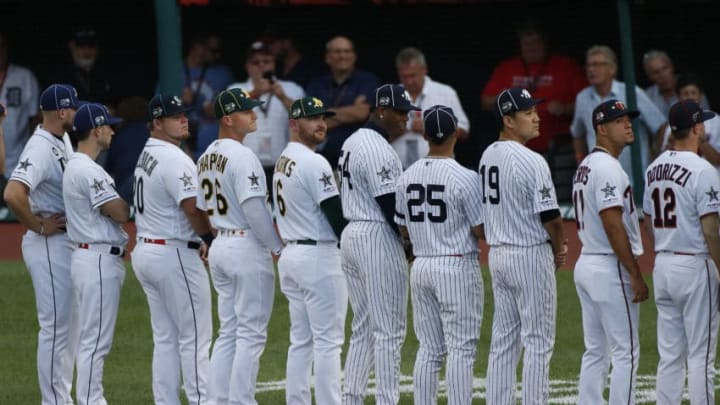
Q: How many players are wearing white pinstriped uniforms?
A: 3